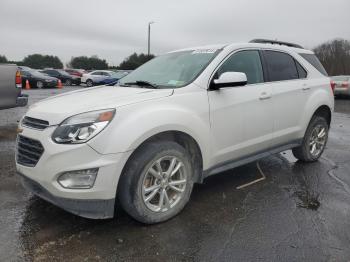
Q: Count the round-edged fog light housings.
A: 1